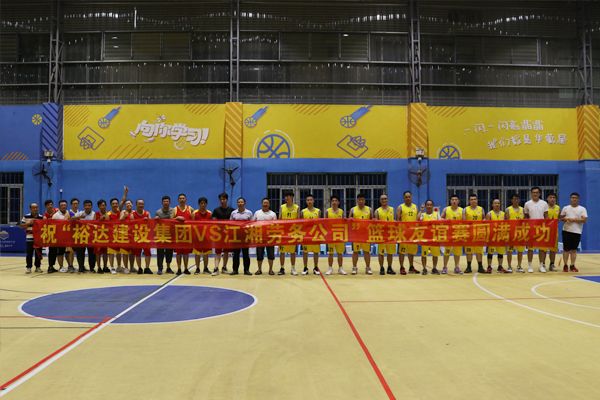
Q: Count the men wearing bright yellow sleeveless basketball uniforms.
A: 12